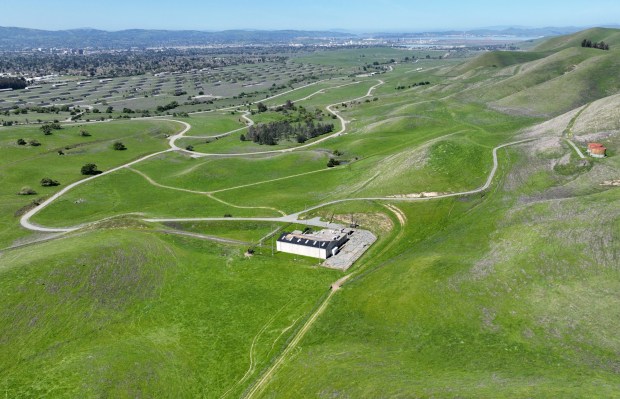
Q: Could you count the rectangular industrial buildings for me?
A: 1